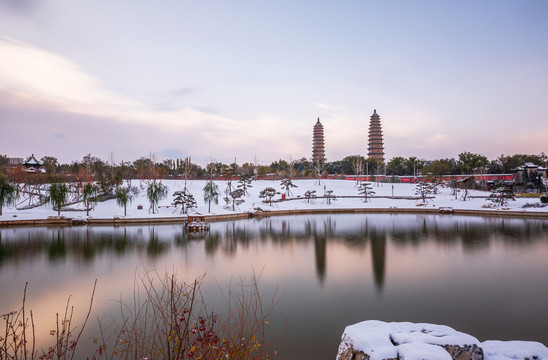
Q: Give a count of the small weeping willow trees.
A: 6